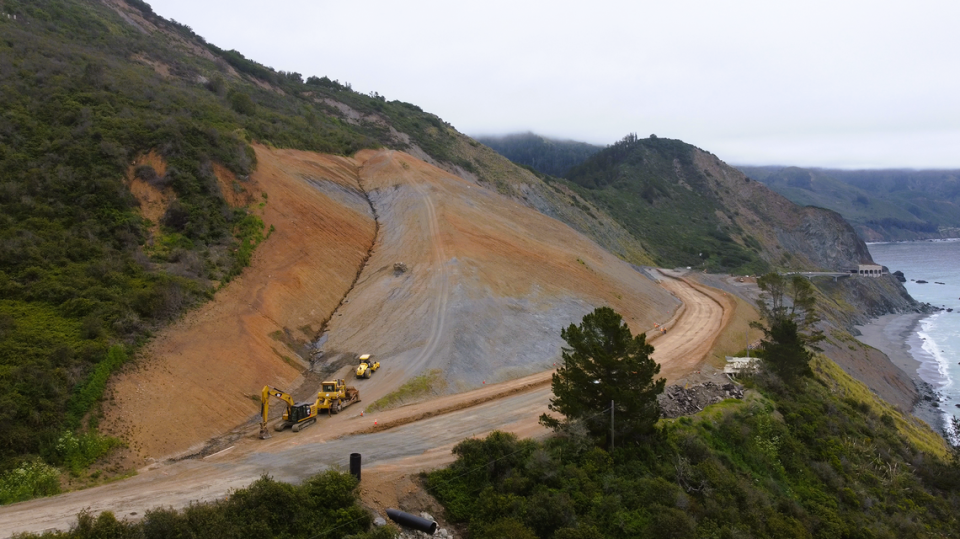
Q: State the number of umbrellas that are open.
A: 0